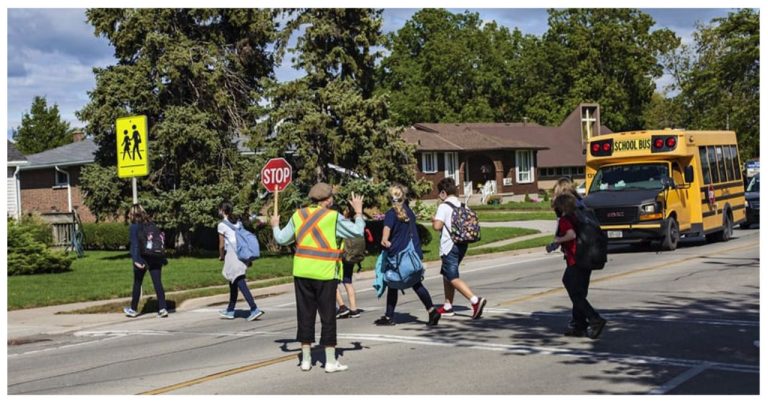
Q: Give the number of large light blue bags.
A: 2